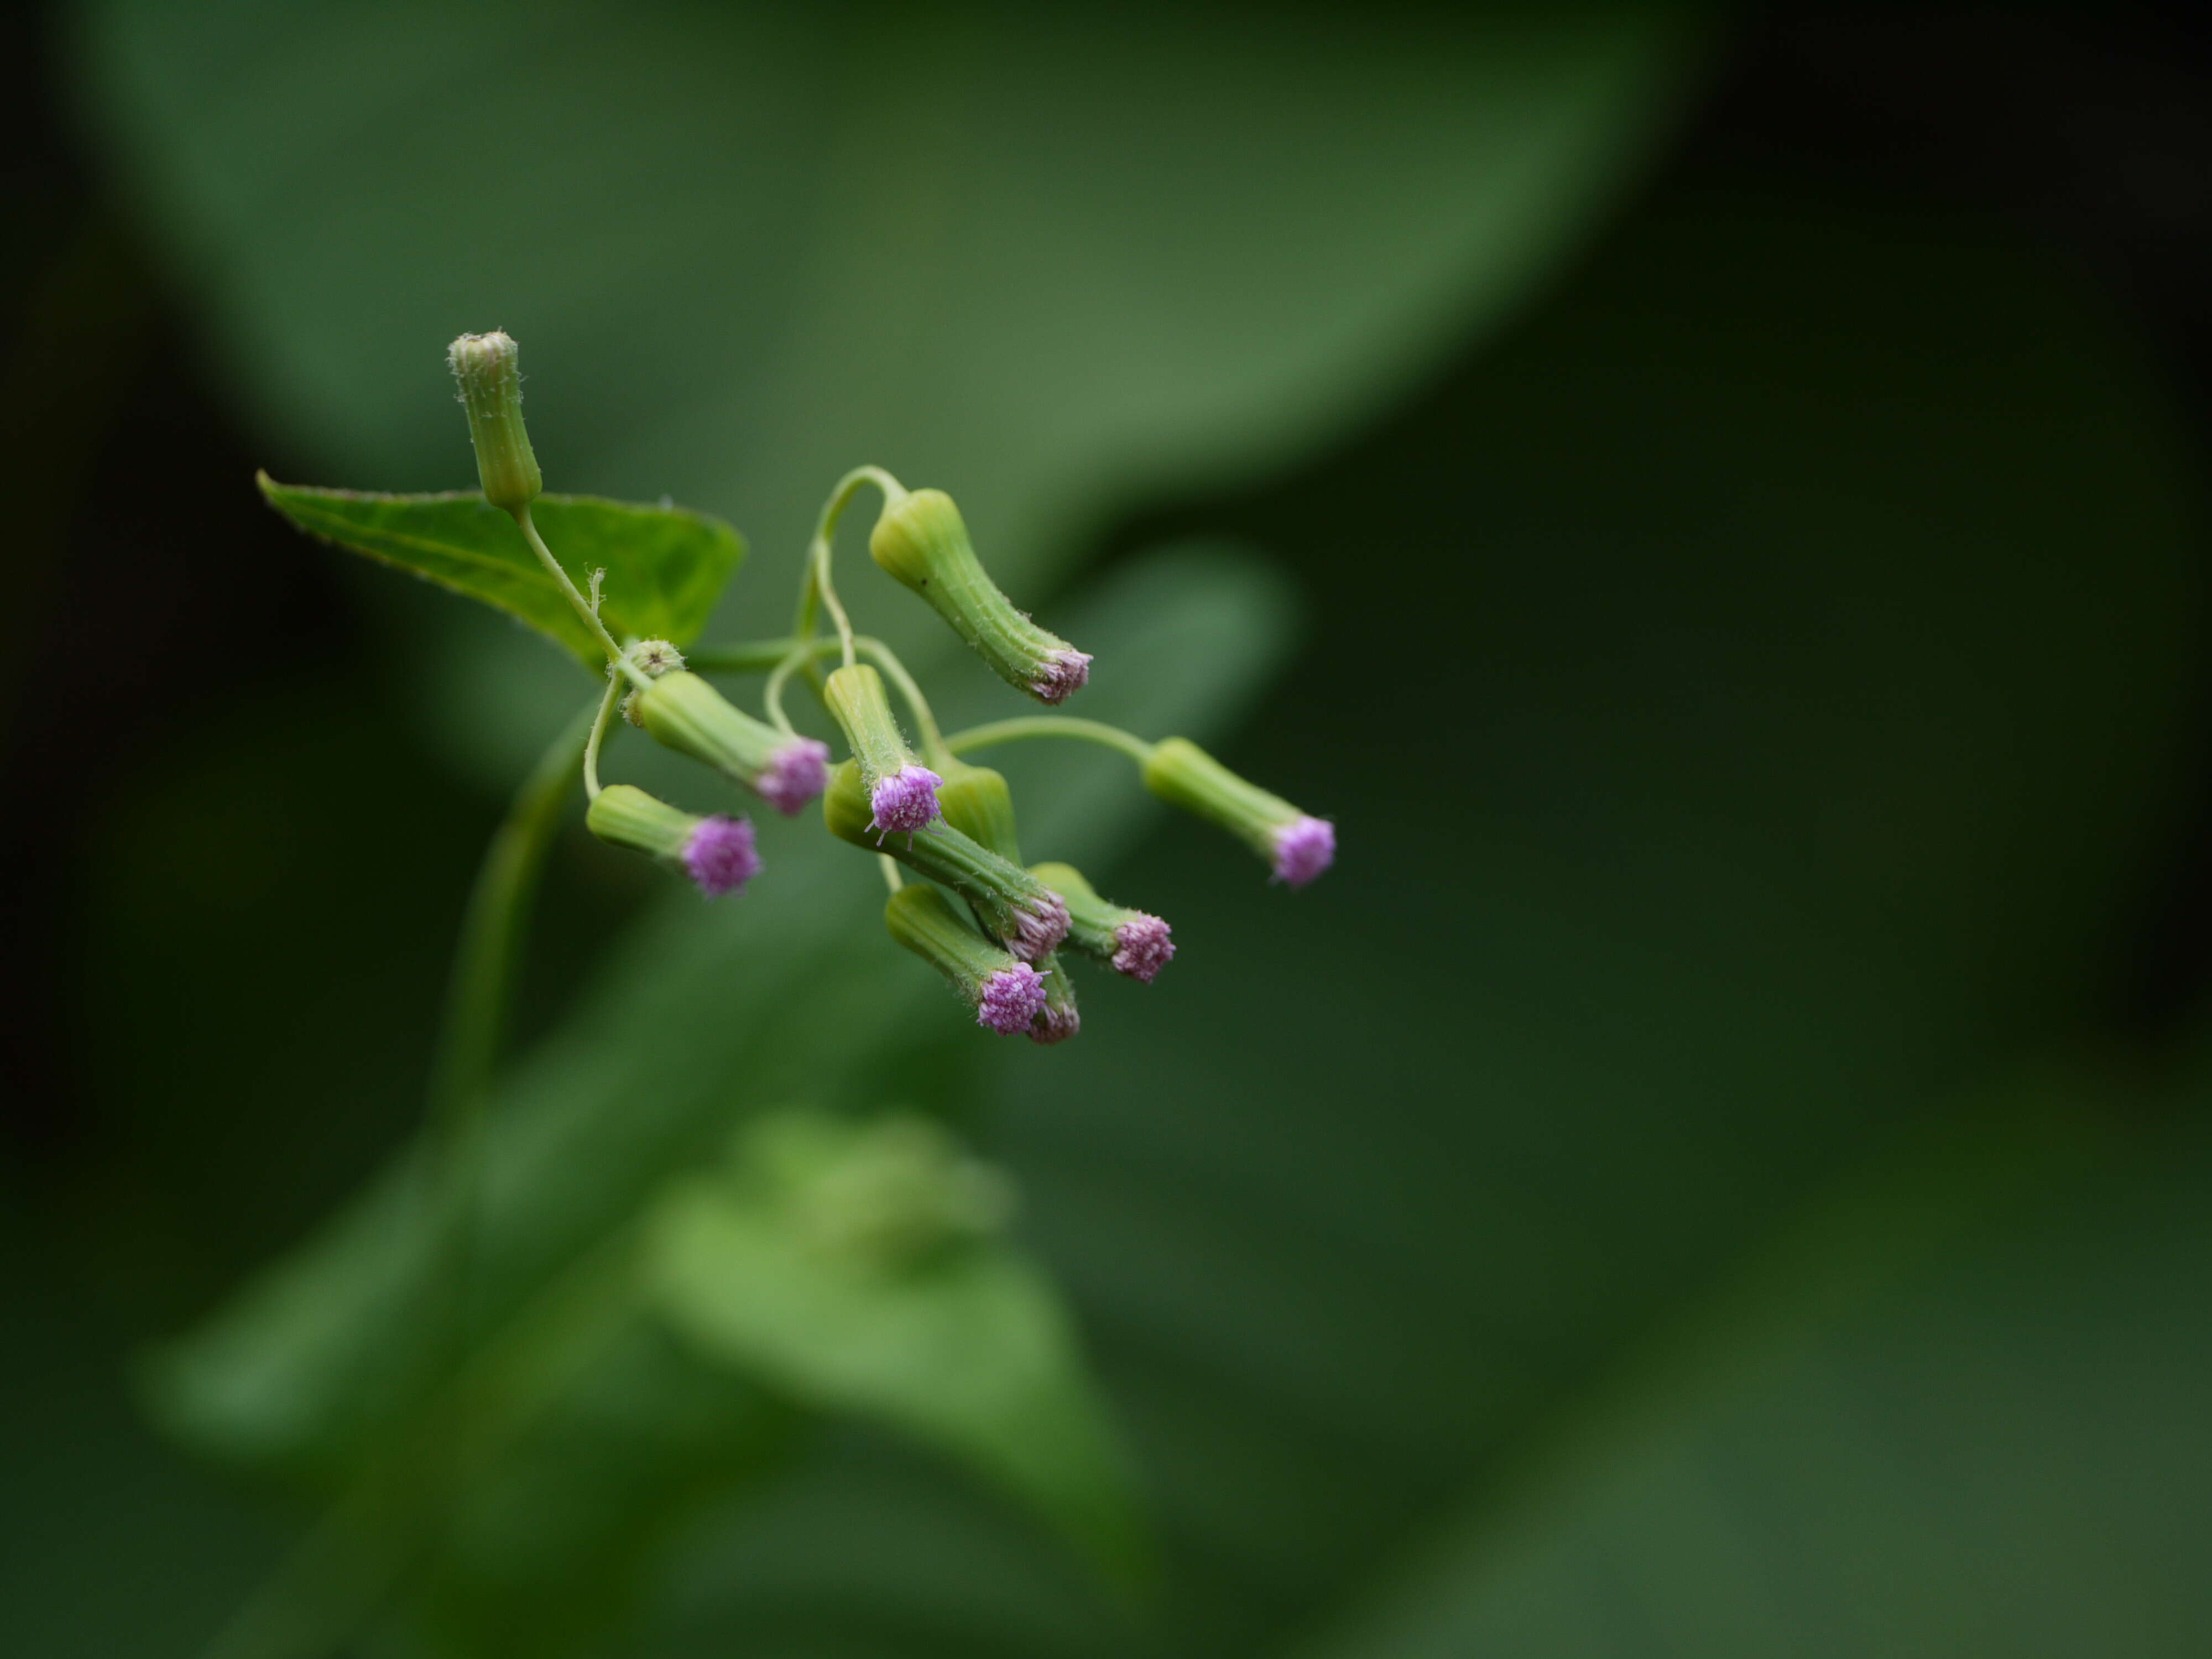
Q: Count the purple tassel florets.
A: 9